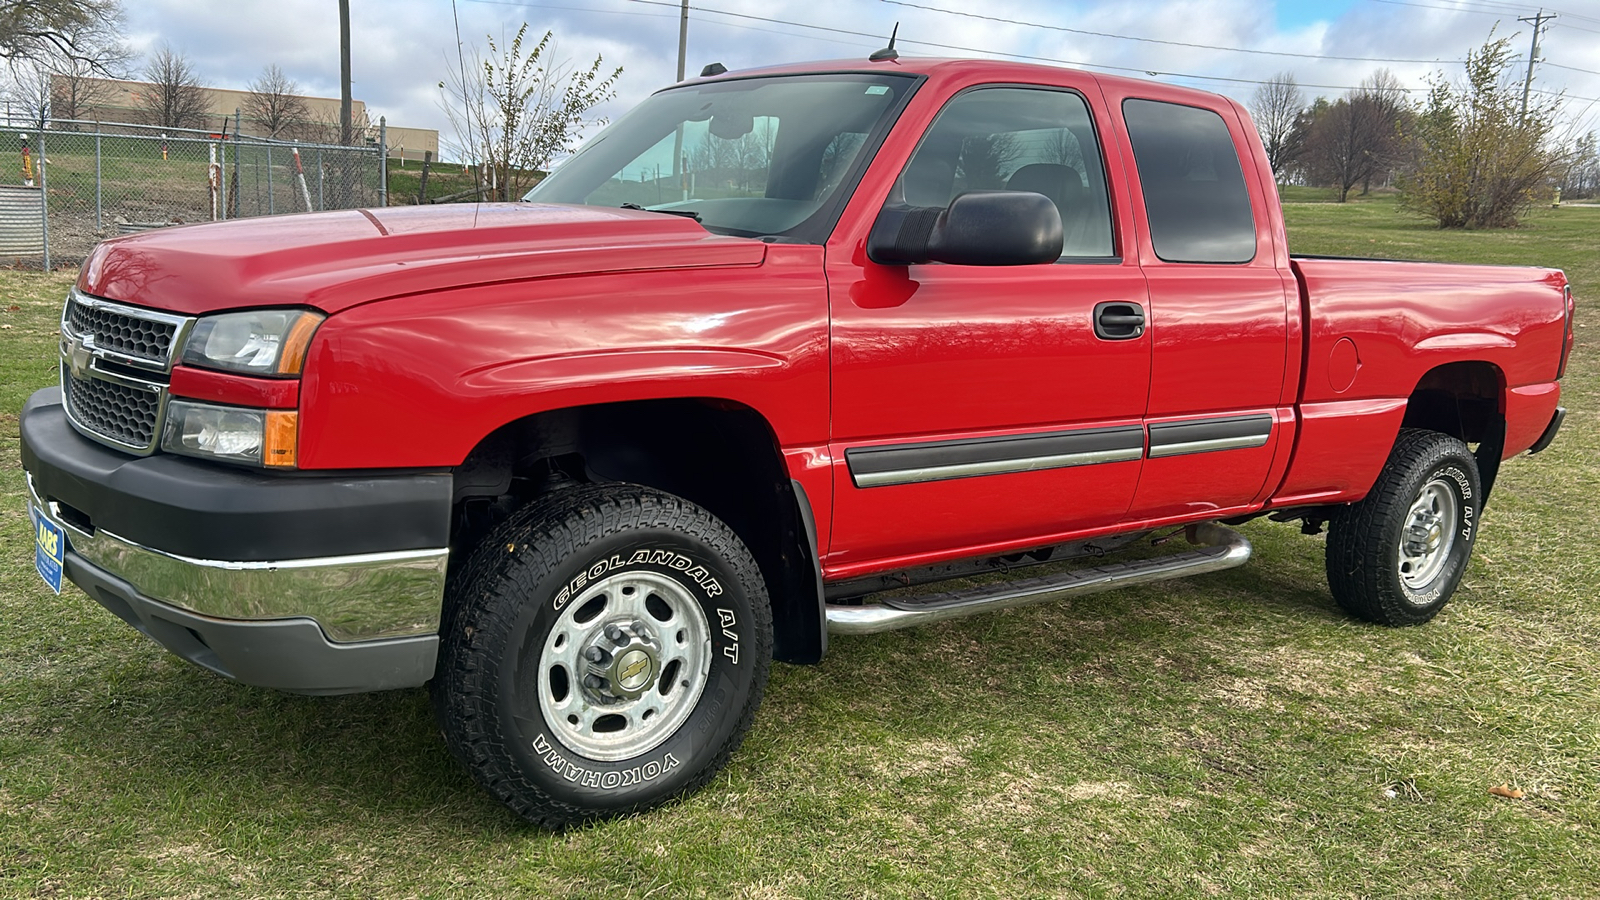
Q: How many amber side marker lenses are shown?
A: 2